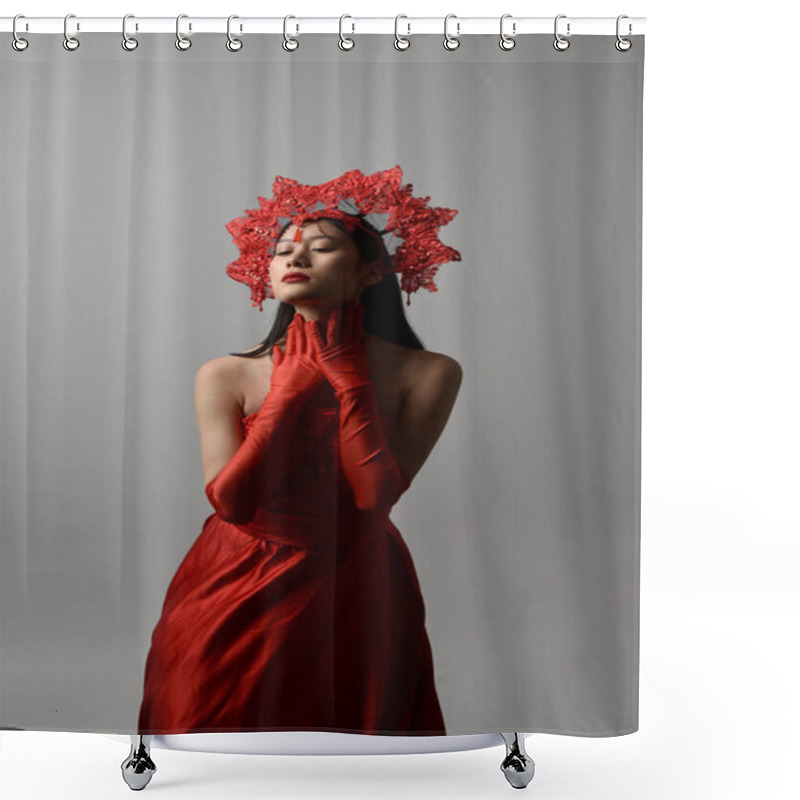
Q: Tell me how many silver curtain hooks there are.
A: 12